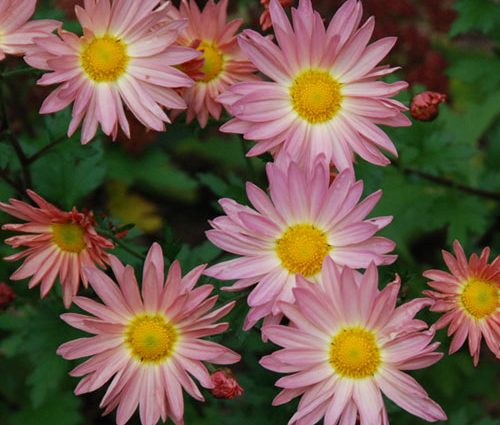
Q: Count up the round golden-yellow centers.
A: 8